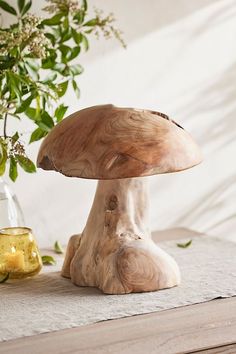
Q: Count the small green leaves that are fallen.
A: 3